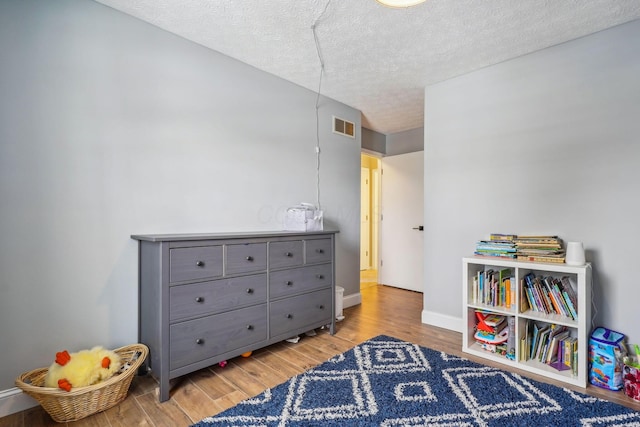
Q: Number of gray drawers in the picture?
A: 8